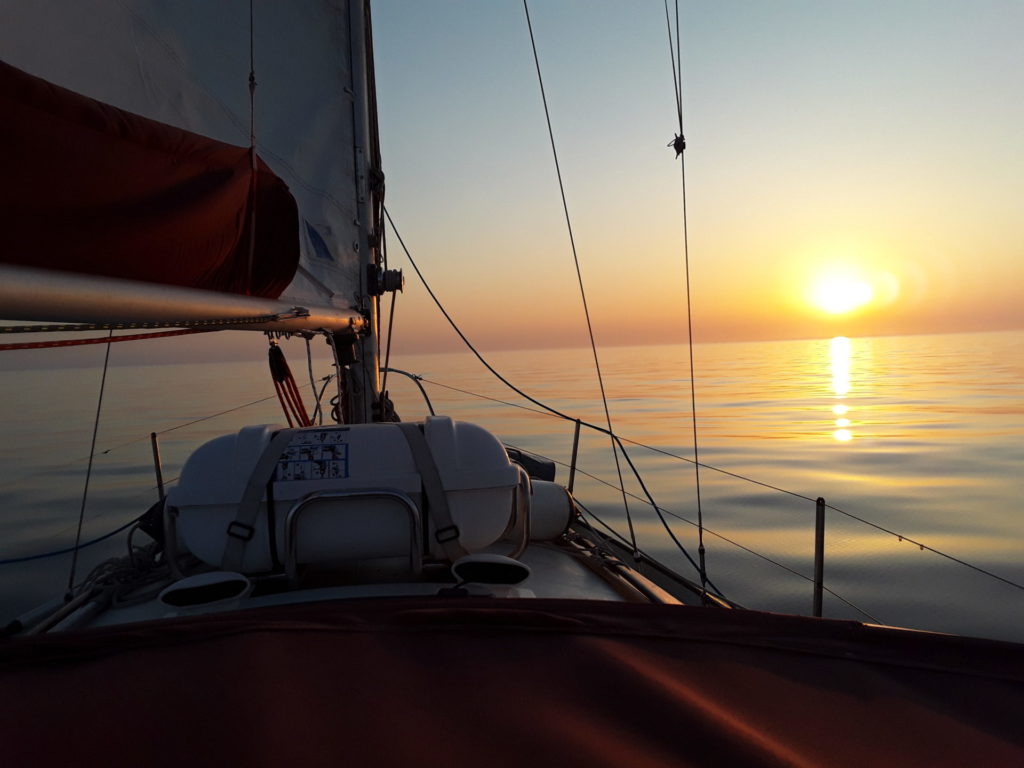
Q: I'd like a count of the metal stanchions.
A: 3